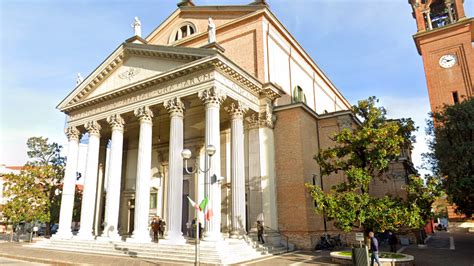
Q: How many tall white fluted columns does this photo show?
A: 7